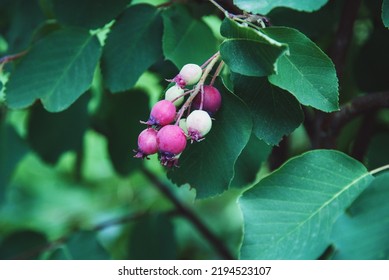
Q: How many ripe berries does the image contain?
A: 4